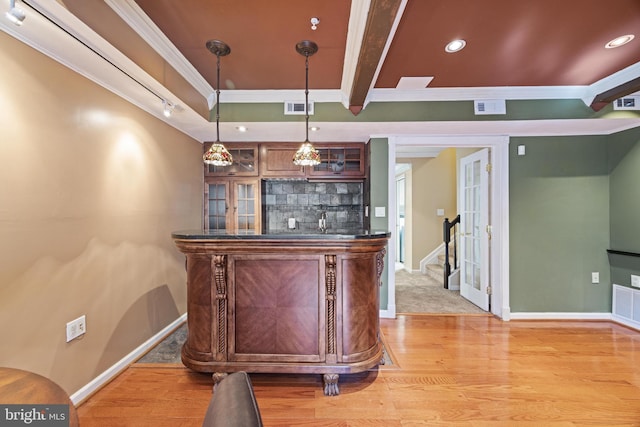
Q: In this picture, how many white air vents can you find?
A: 4